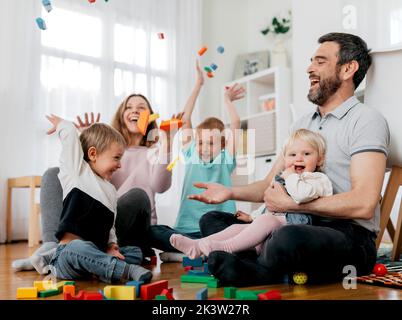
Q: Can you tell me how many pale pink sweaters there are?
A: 1